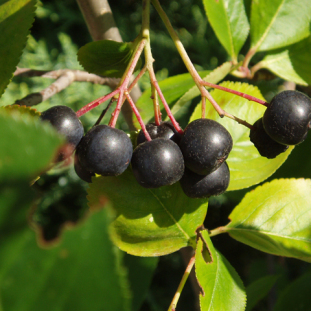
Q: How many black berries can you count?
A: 9